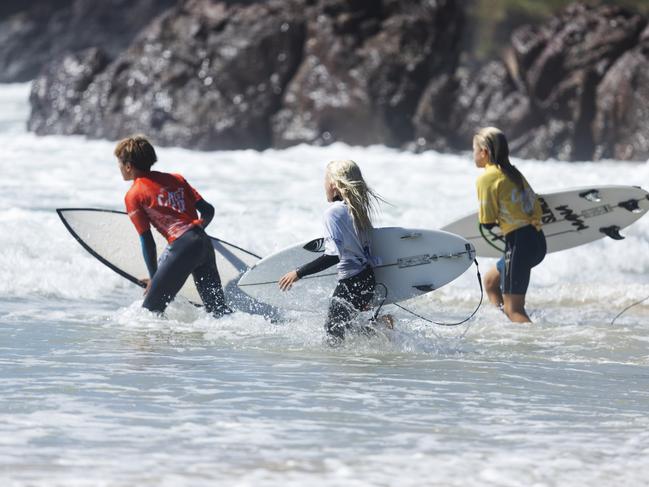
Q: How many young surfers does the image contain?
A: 3